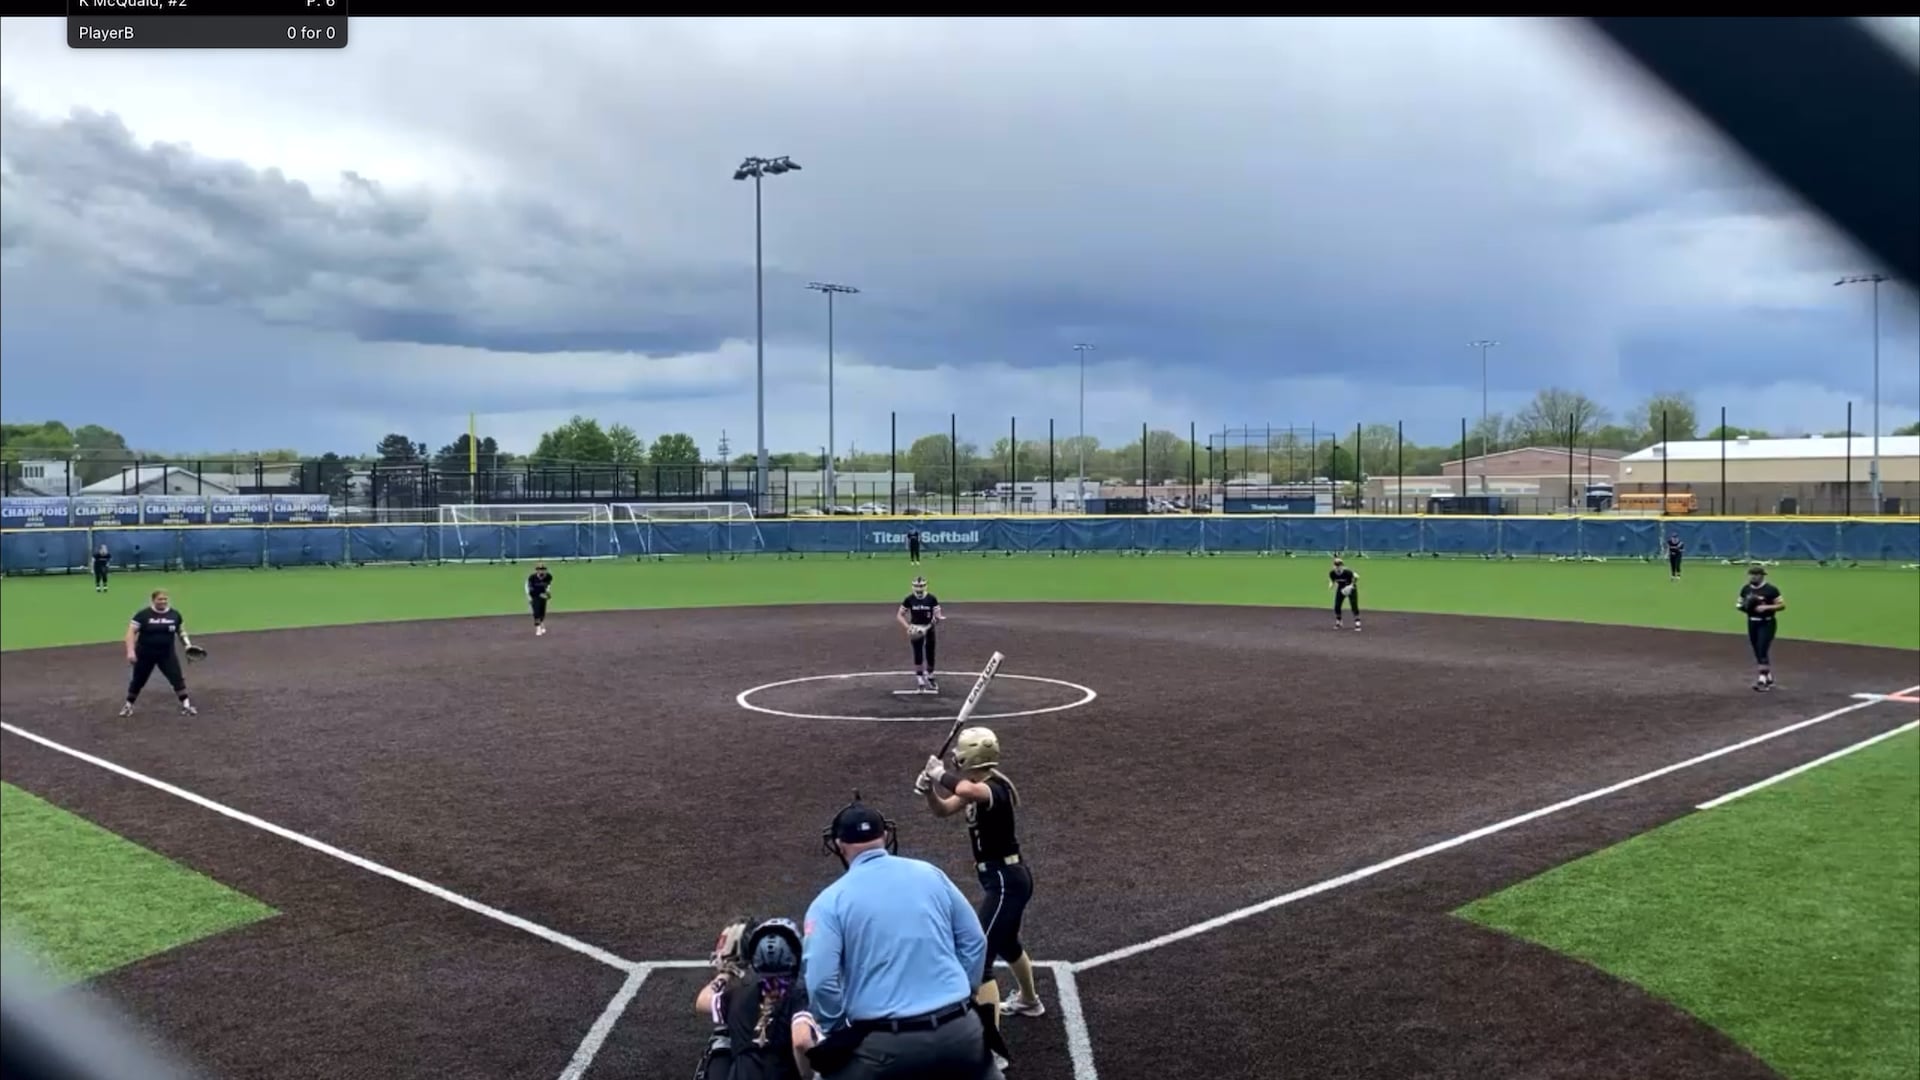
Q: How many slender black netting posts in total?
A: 13